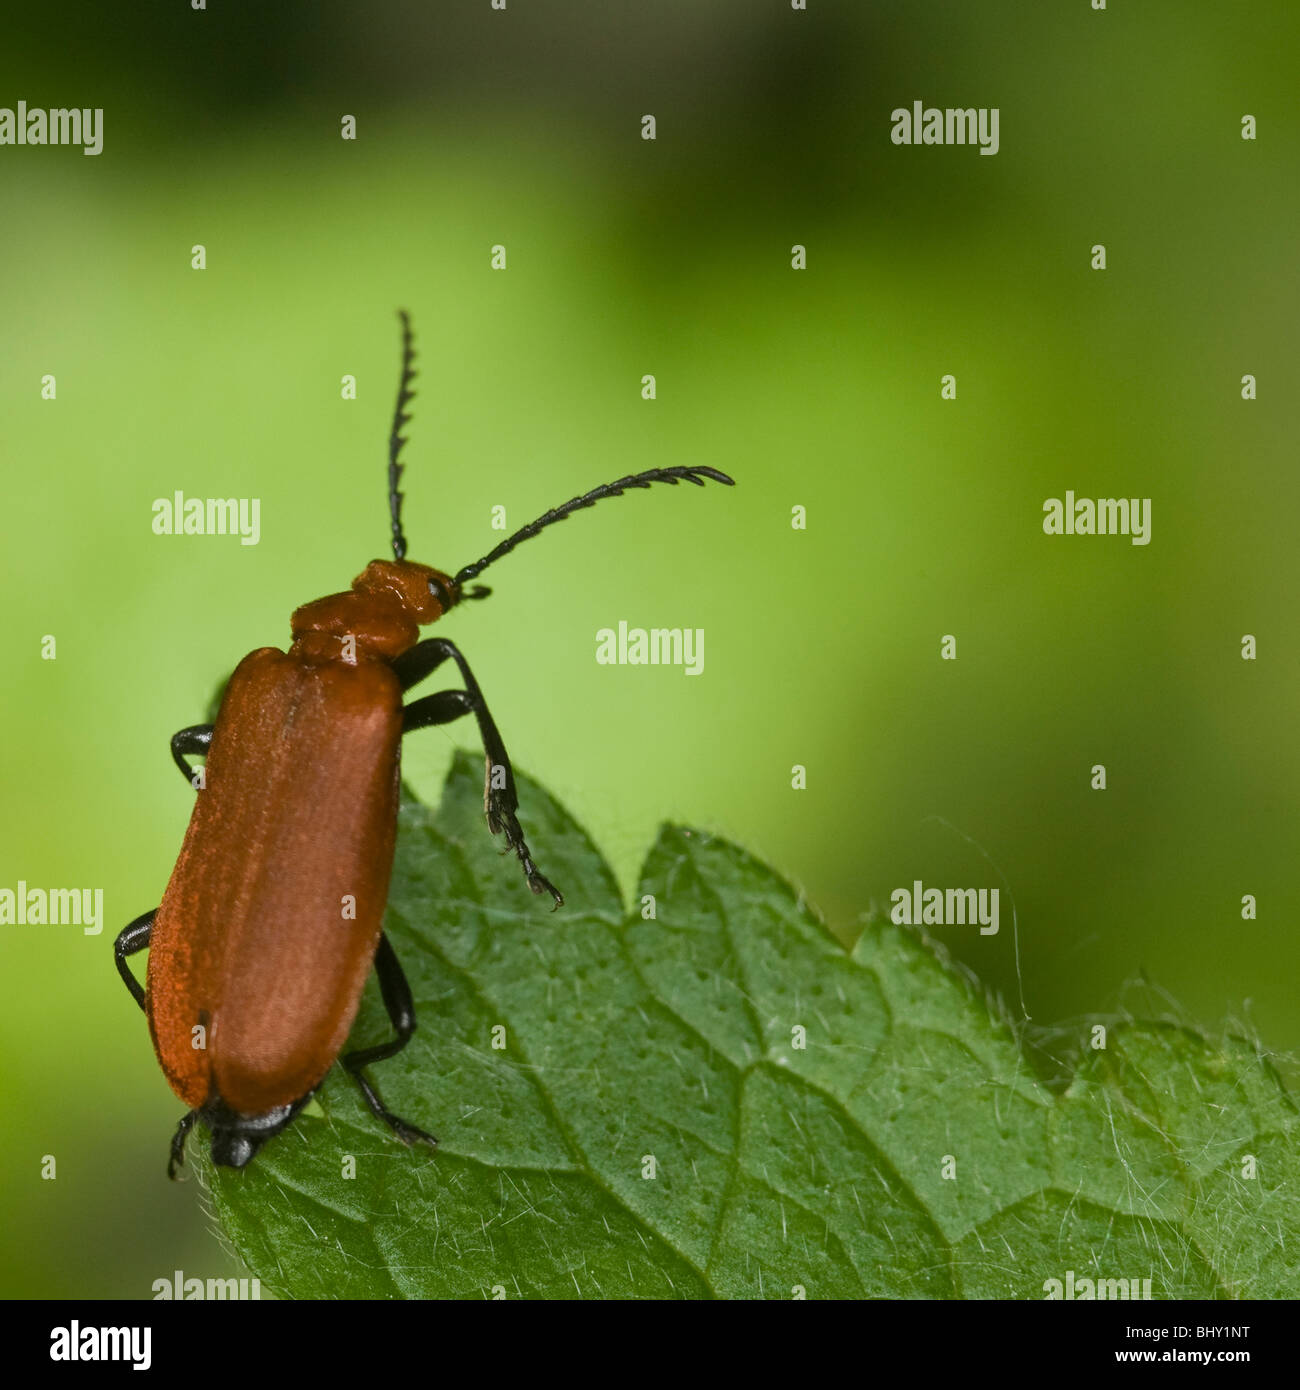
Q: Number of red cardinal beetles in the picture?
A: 1